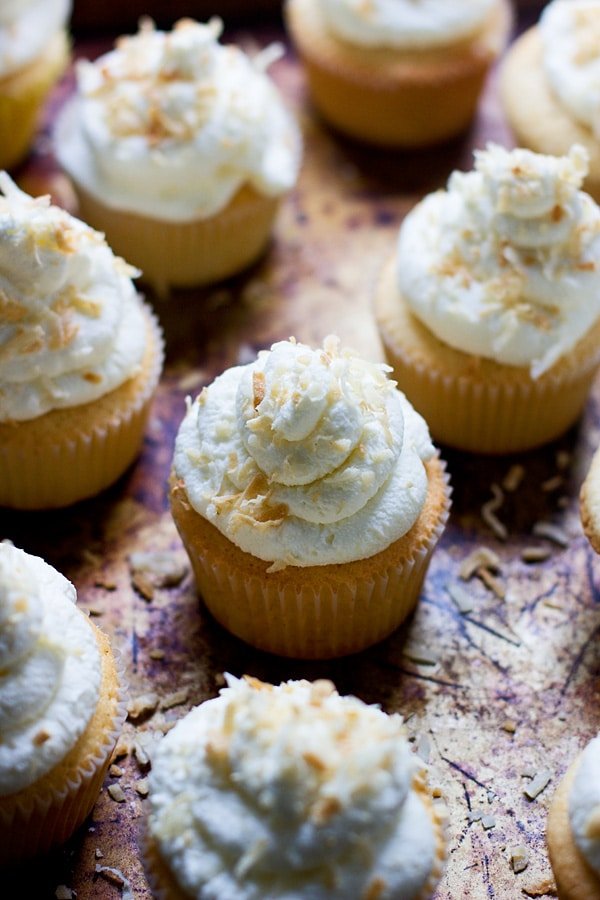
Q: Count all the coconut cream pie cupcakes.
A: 11